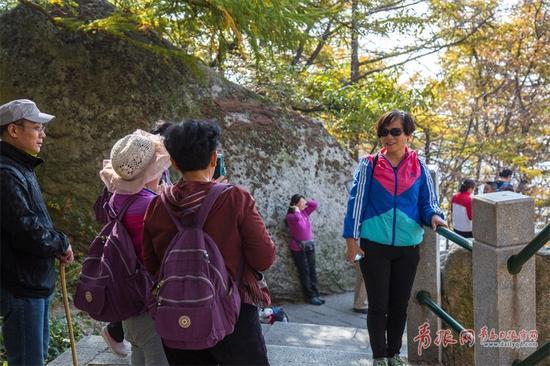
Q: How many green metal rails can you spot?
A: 4